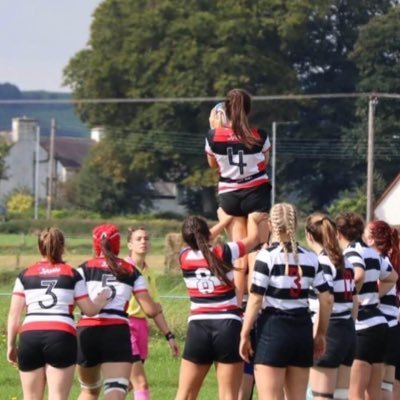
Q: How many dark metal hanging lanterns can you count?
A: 0